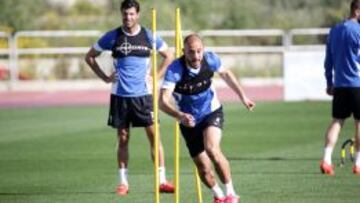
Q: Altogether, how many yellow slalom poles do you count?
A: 3